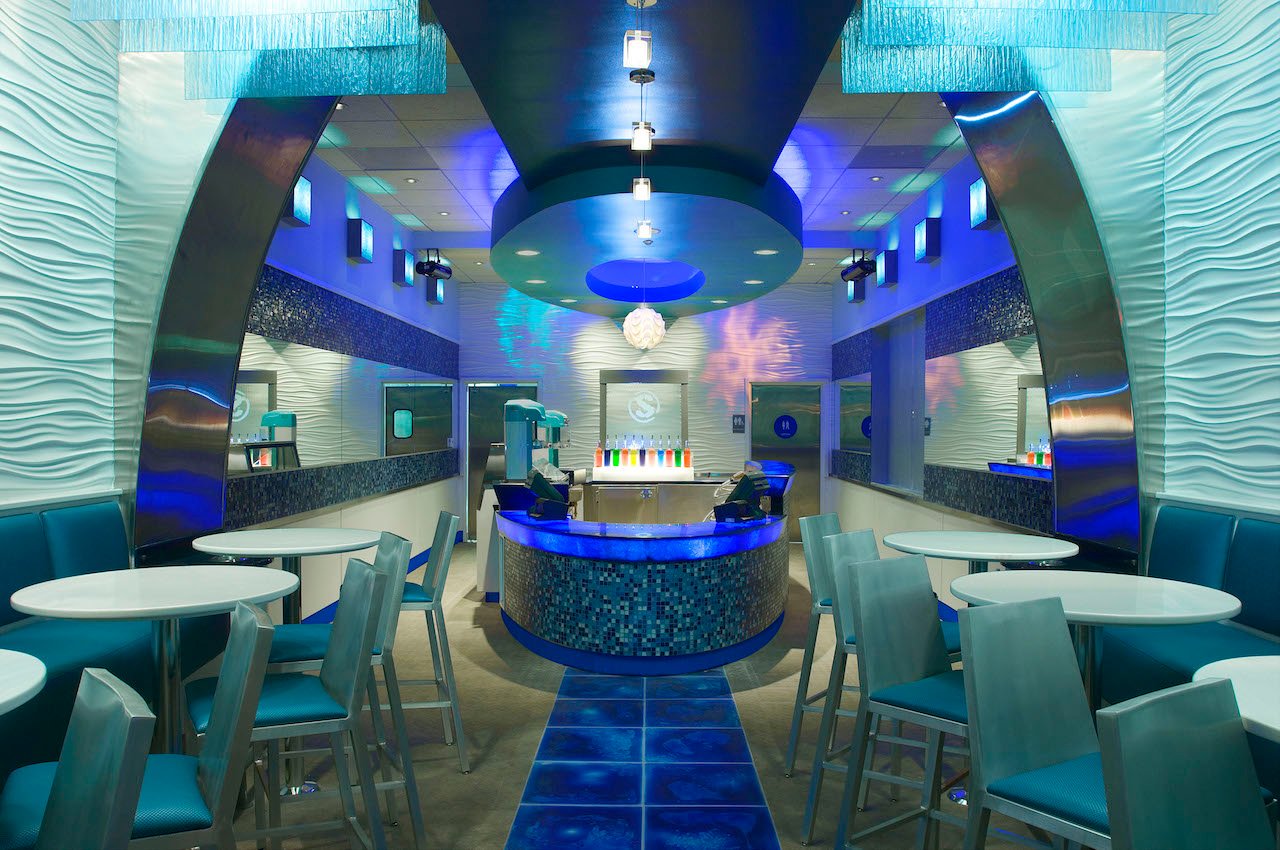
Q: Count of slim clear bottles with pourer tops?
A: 11